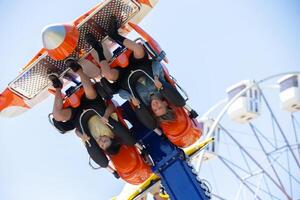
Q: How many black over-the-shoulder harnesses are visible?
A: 2